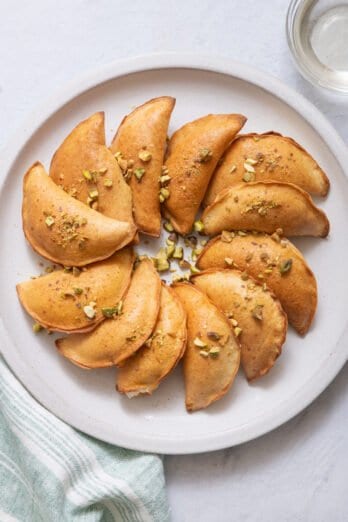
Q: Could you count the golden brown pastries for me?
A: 12